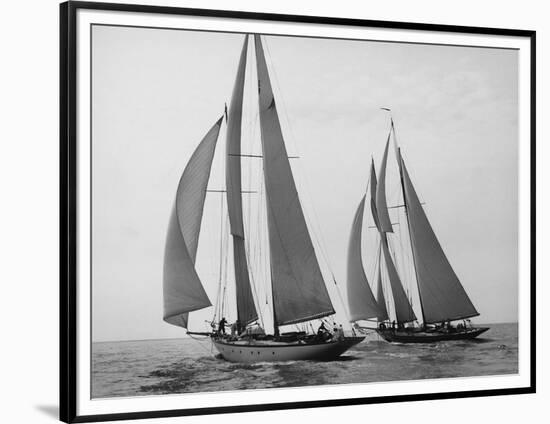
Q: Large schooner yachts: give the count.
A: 2